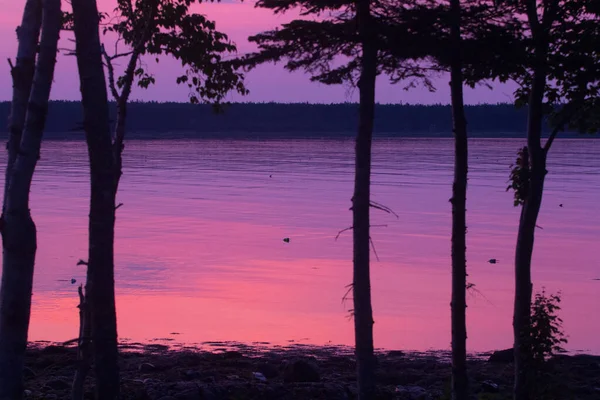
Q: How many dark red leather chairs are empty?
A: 0